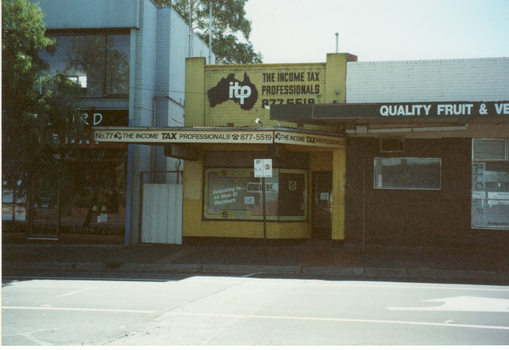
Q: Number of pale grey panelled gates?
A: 1